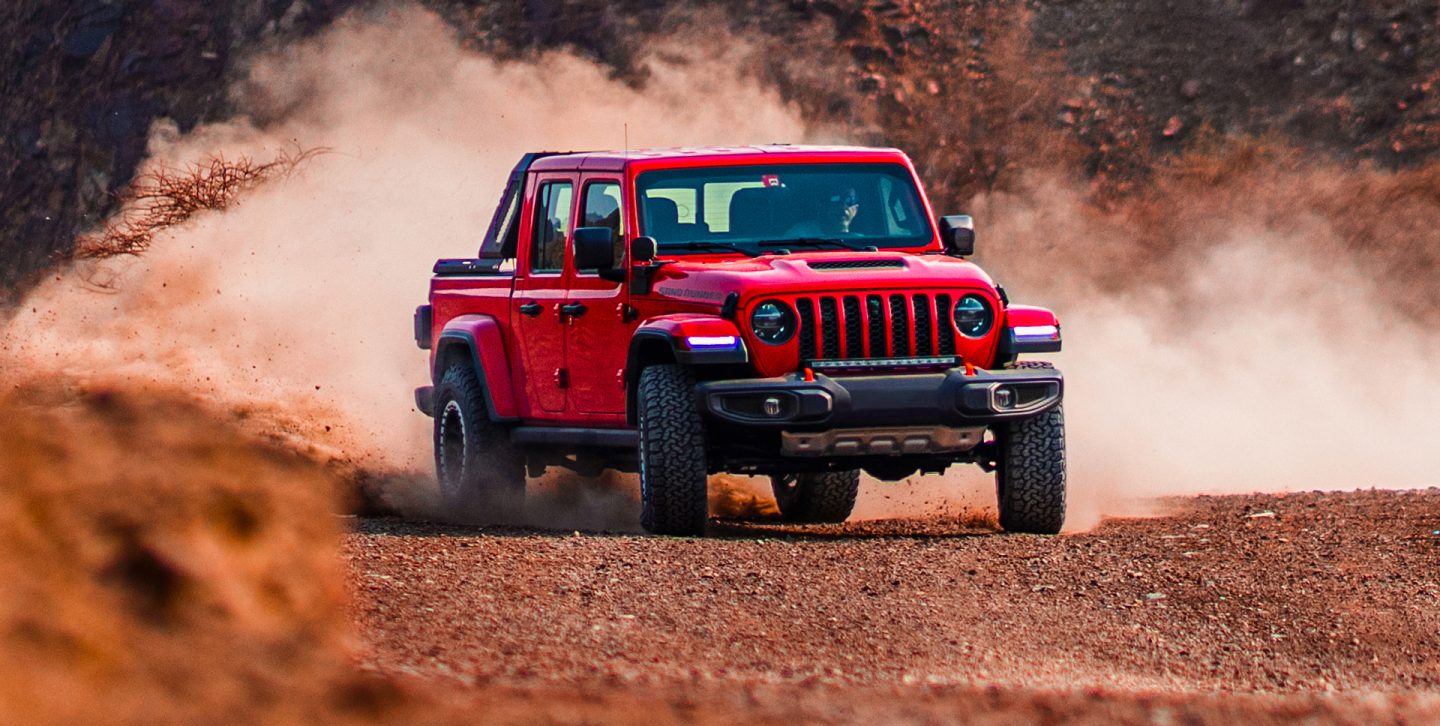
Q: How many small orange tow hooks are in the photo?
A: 2